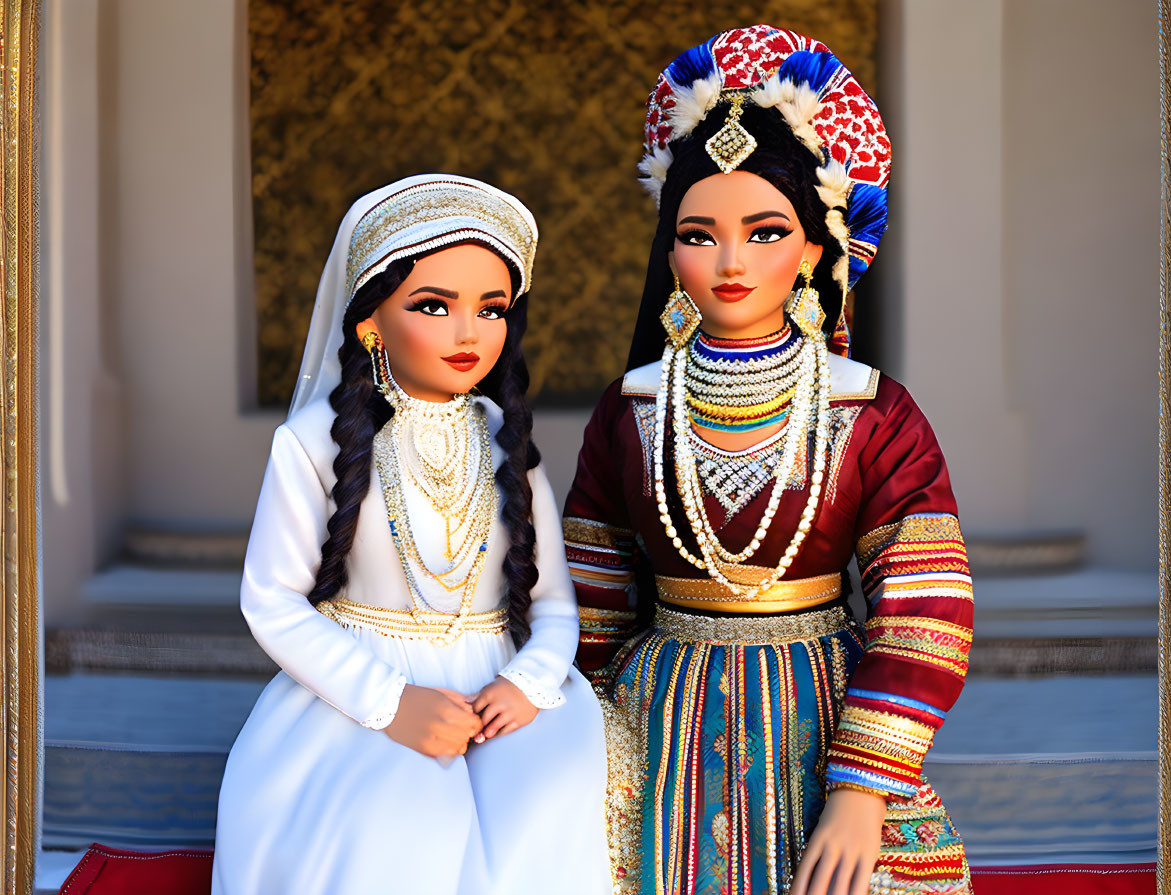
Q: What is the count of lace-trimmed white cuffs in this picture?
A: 2